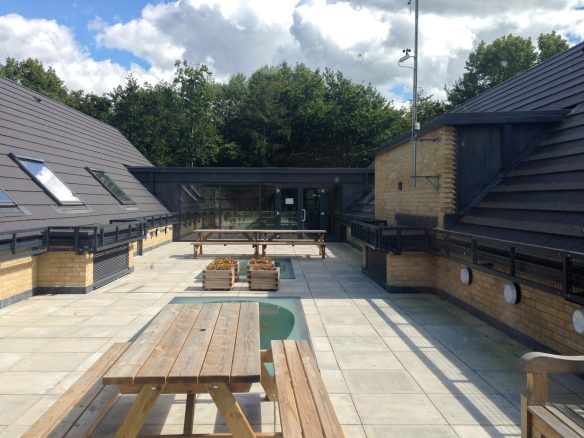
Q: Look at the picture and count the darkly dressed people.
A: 0